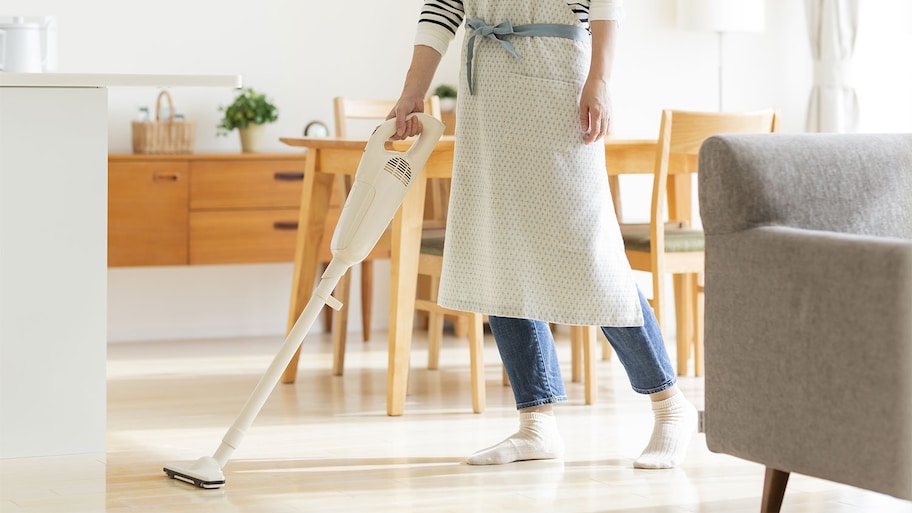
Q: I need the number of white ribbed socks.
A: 2